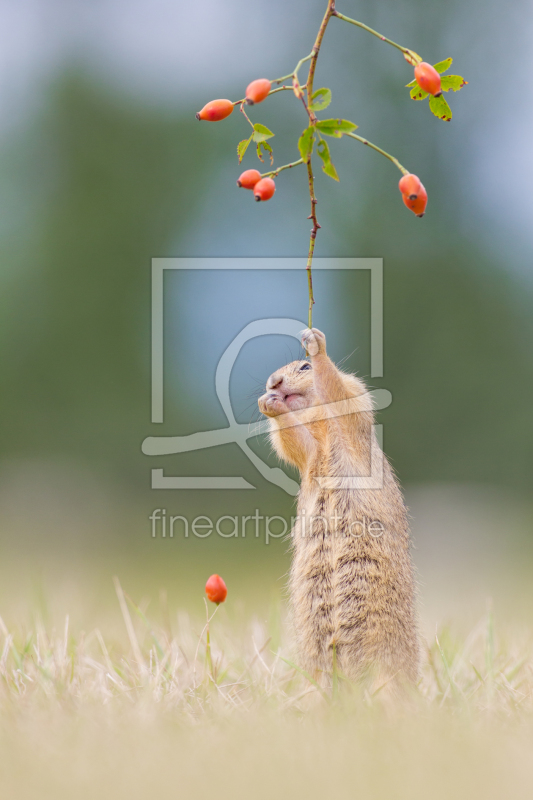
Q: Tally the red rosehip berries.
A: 8